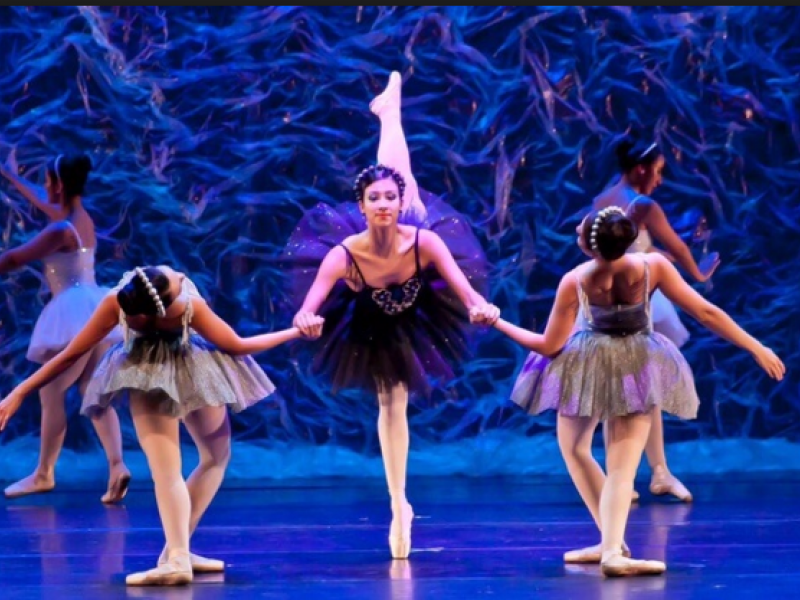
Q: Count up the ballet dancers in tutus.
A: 5